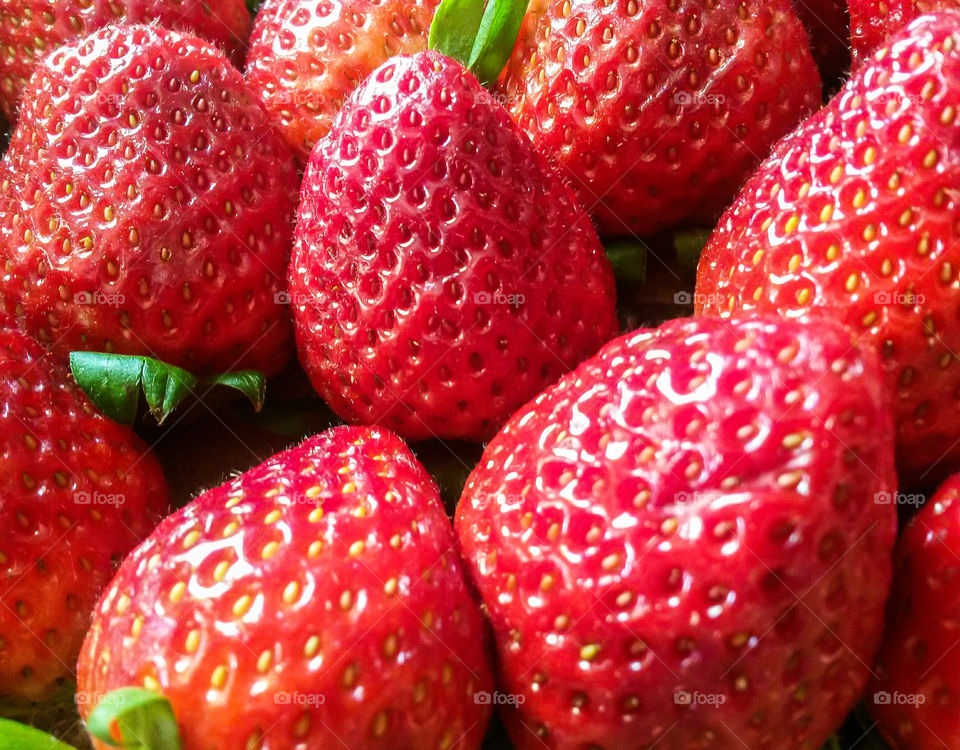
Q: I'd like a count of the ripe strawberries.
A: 11